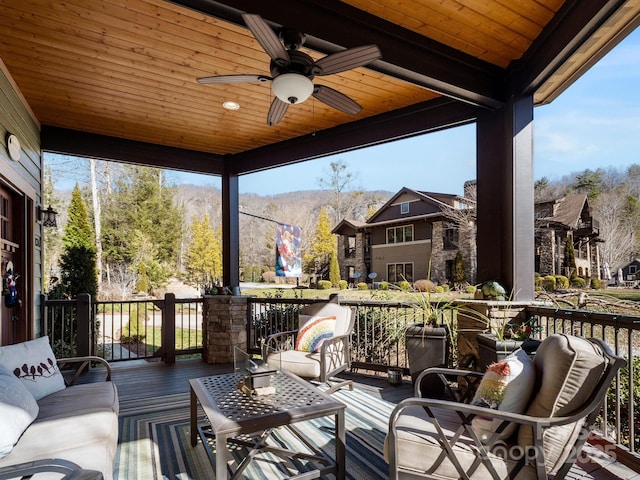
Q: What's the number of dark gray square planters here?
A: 2